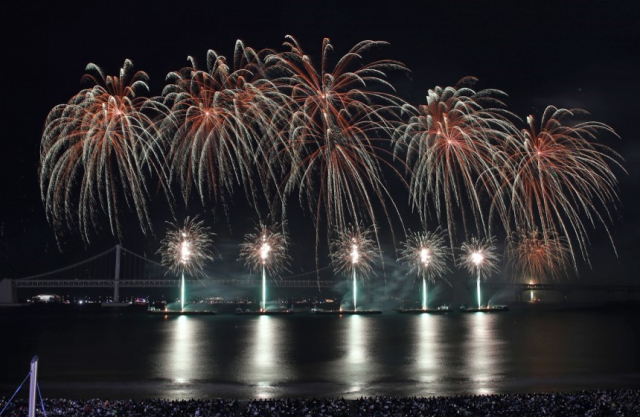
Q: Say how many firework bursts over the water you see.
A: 11